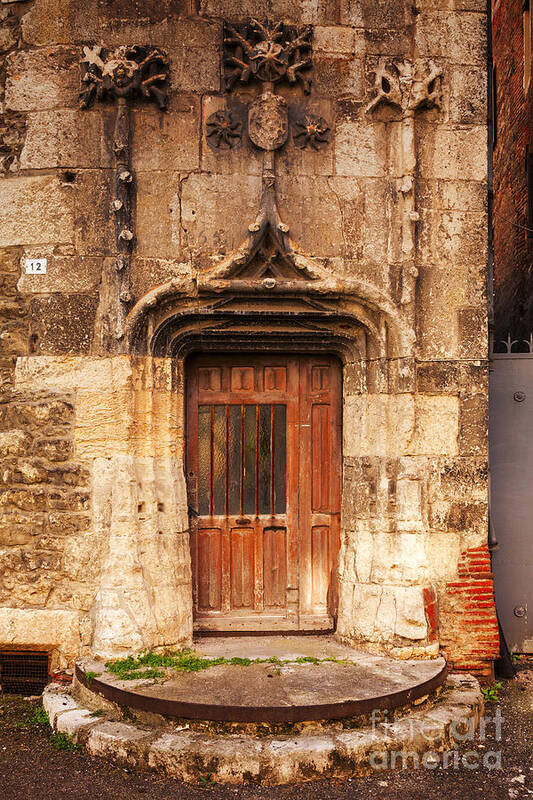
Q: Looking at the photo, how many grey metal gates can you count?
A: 1